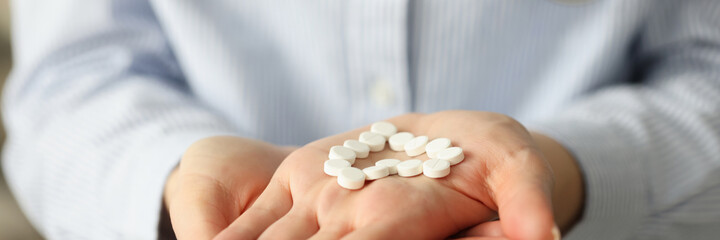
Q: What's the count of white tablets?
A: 14